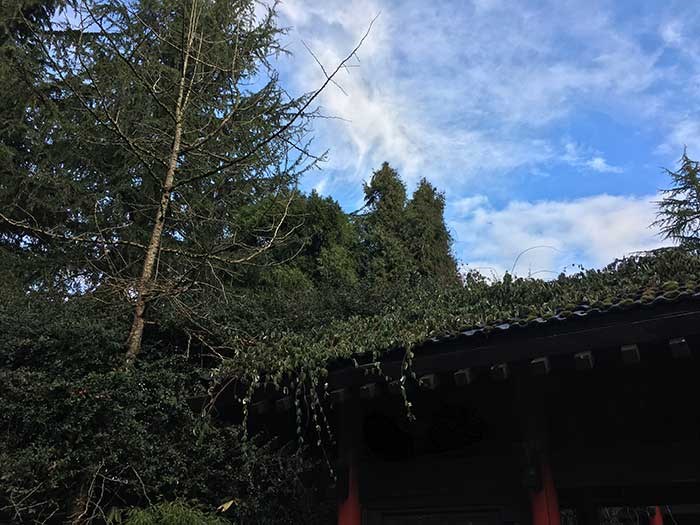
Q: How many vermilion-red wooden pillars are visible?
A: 3